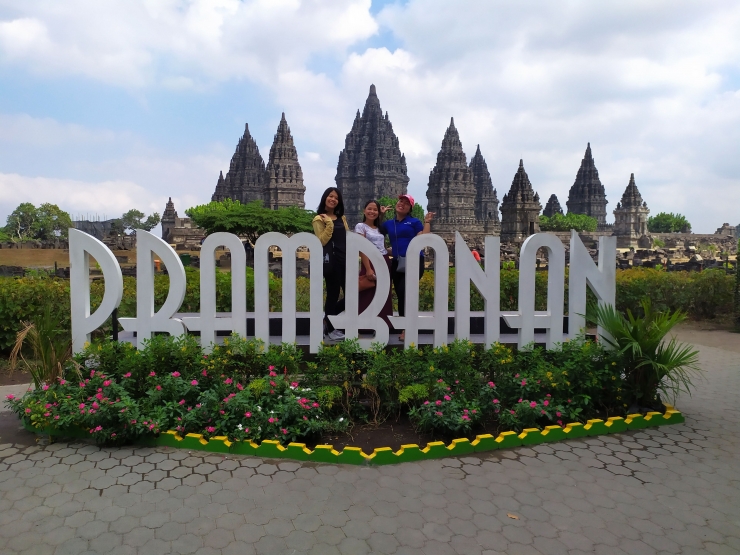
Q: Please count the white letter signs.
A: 9